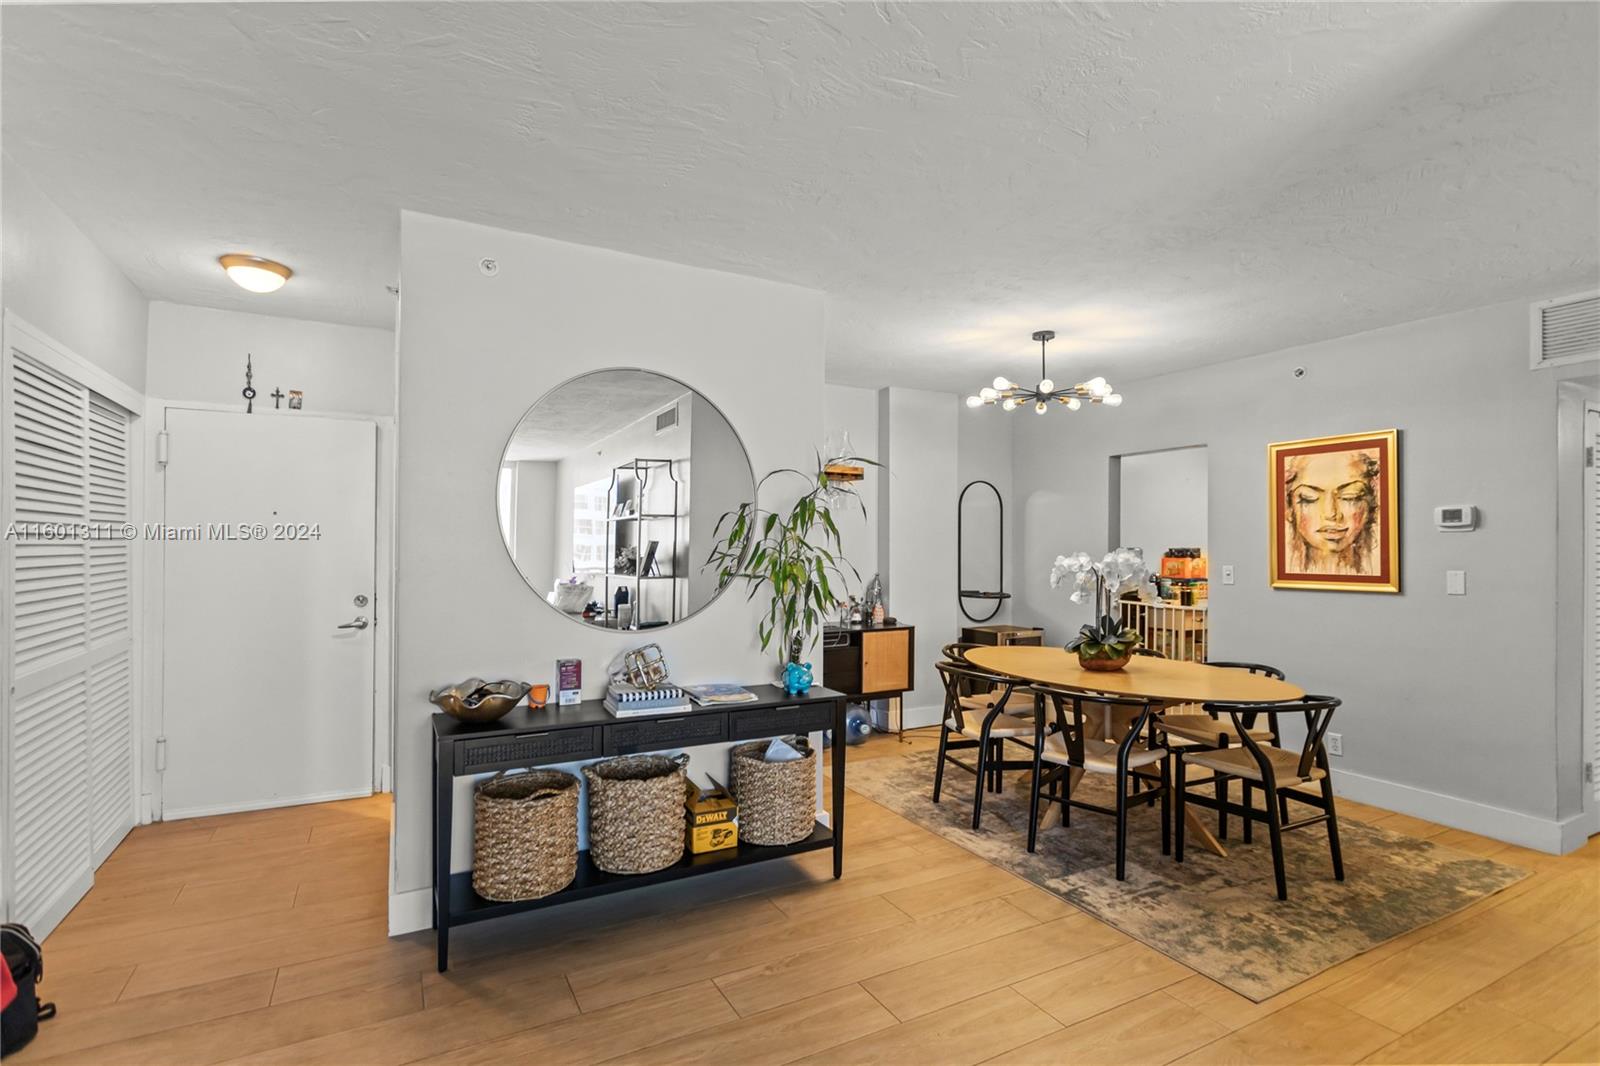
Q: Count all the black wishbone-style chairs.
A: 6